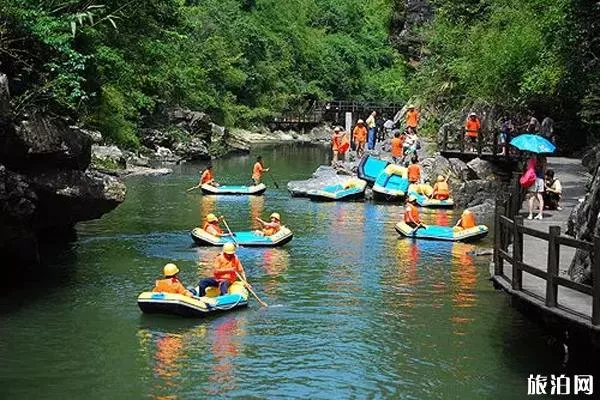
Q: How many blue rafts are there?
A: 8